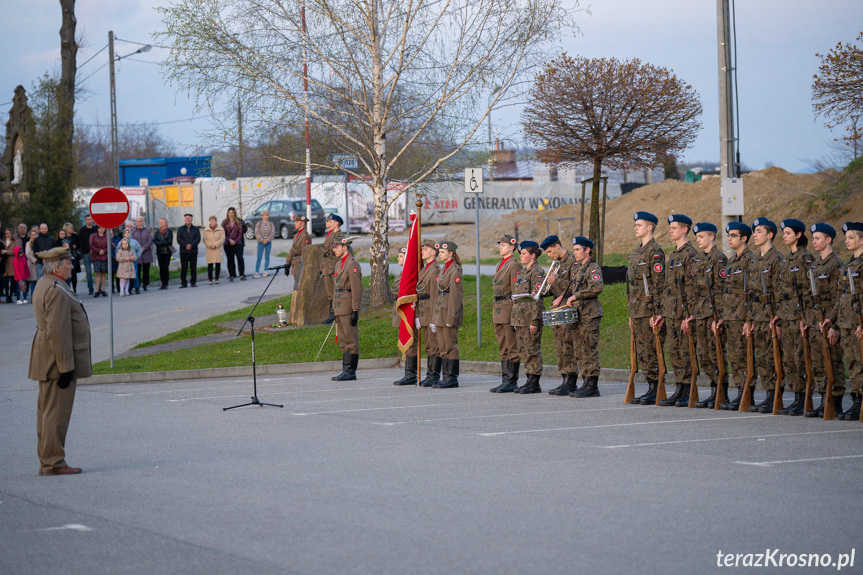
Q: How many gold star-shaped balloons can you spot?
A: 0